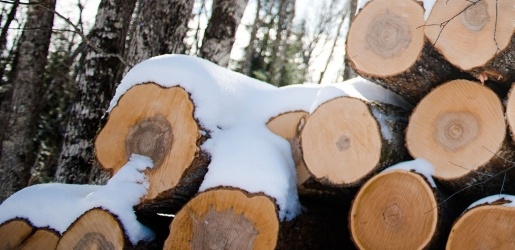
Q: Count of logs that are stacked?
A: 13